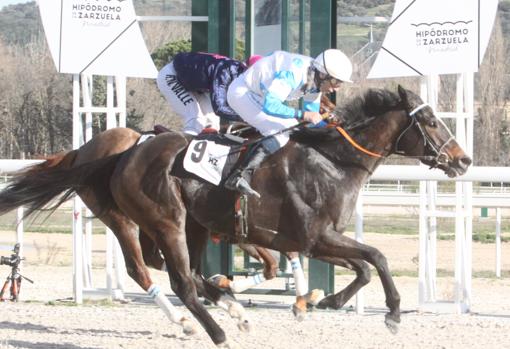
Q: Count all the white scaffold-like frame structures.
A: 2